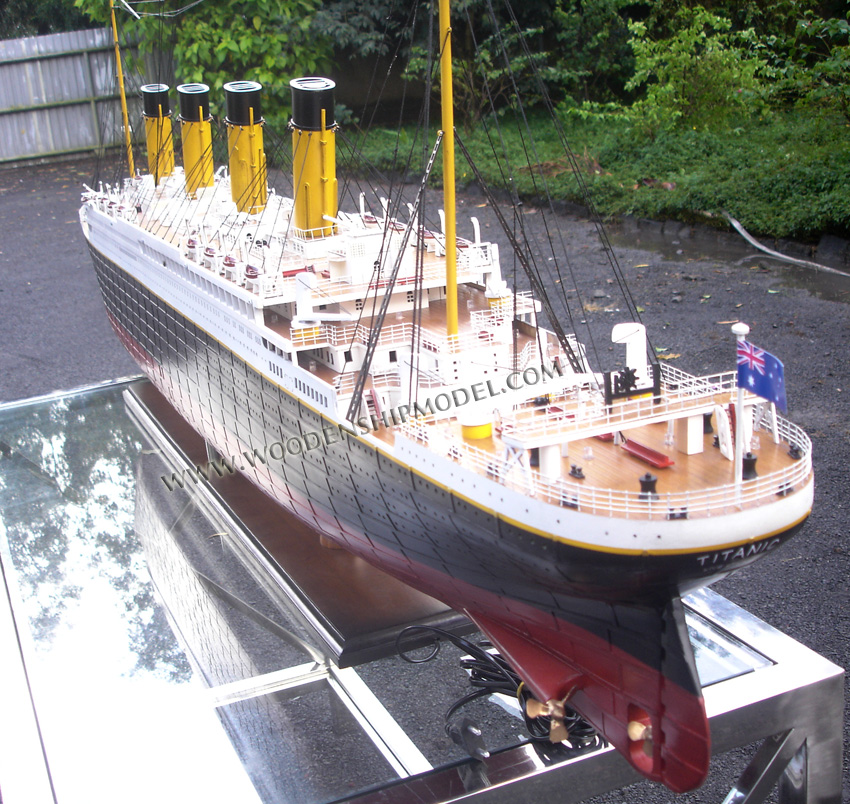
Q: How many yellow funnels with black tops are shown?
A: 4